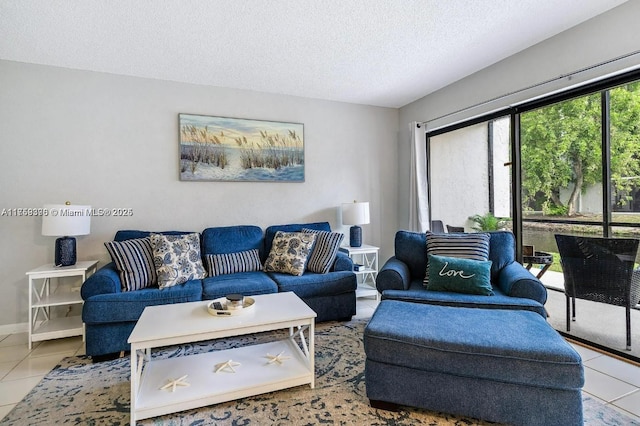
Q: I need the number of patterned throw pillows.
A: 6